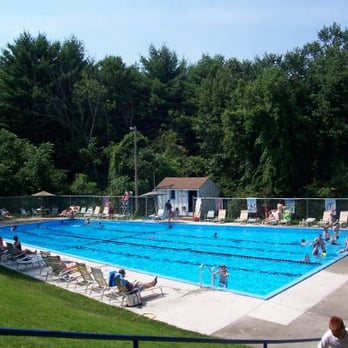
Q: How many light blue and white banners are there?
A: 3